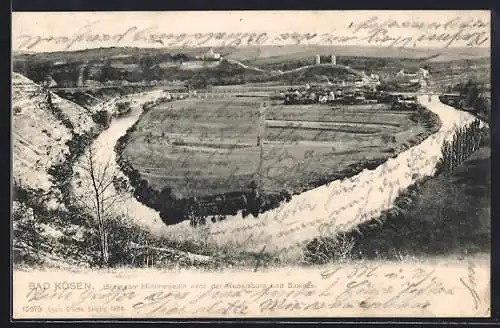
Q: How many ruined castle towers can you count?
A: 2